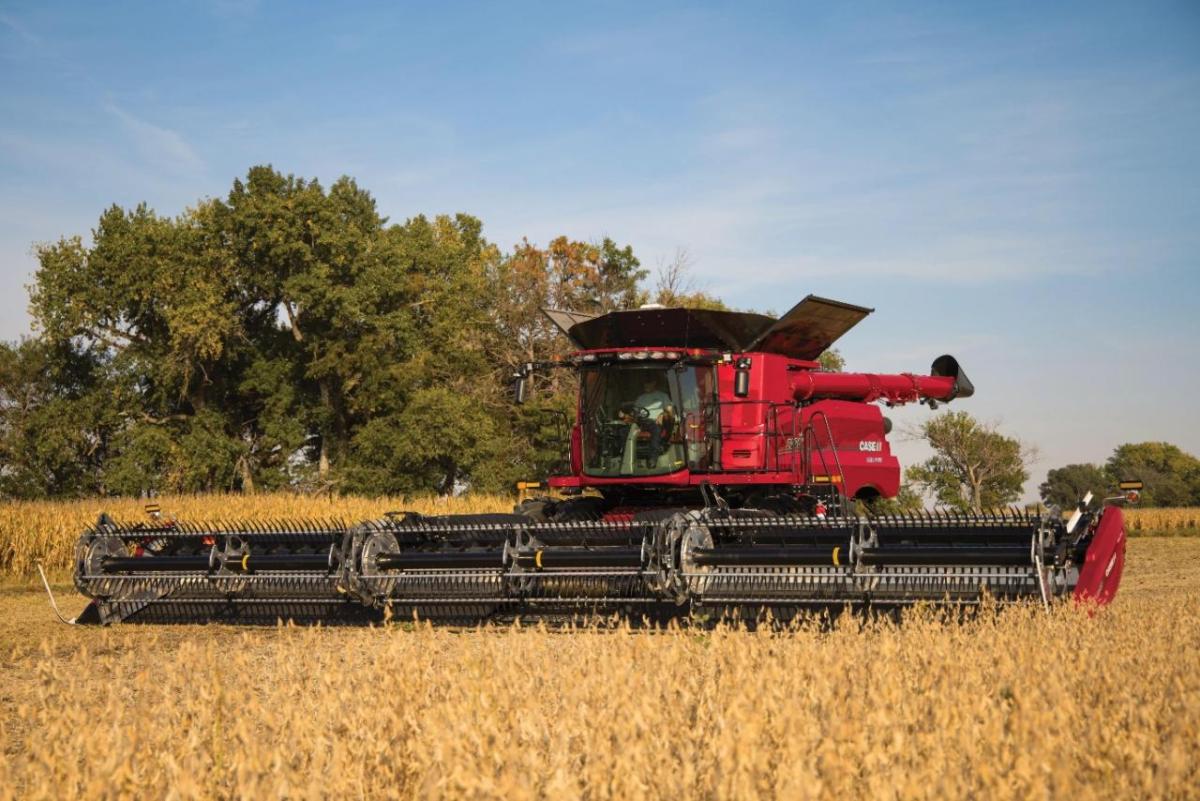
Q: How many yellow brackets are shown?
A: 3